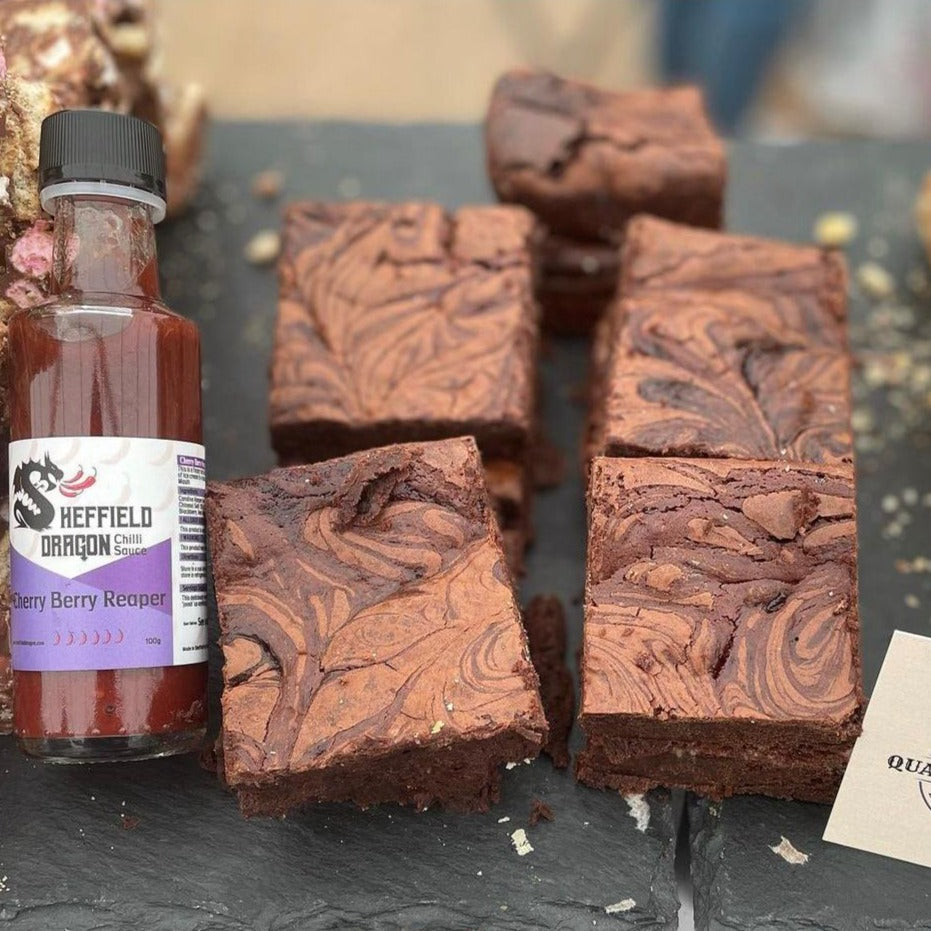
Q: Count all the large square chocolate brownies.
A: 5